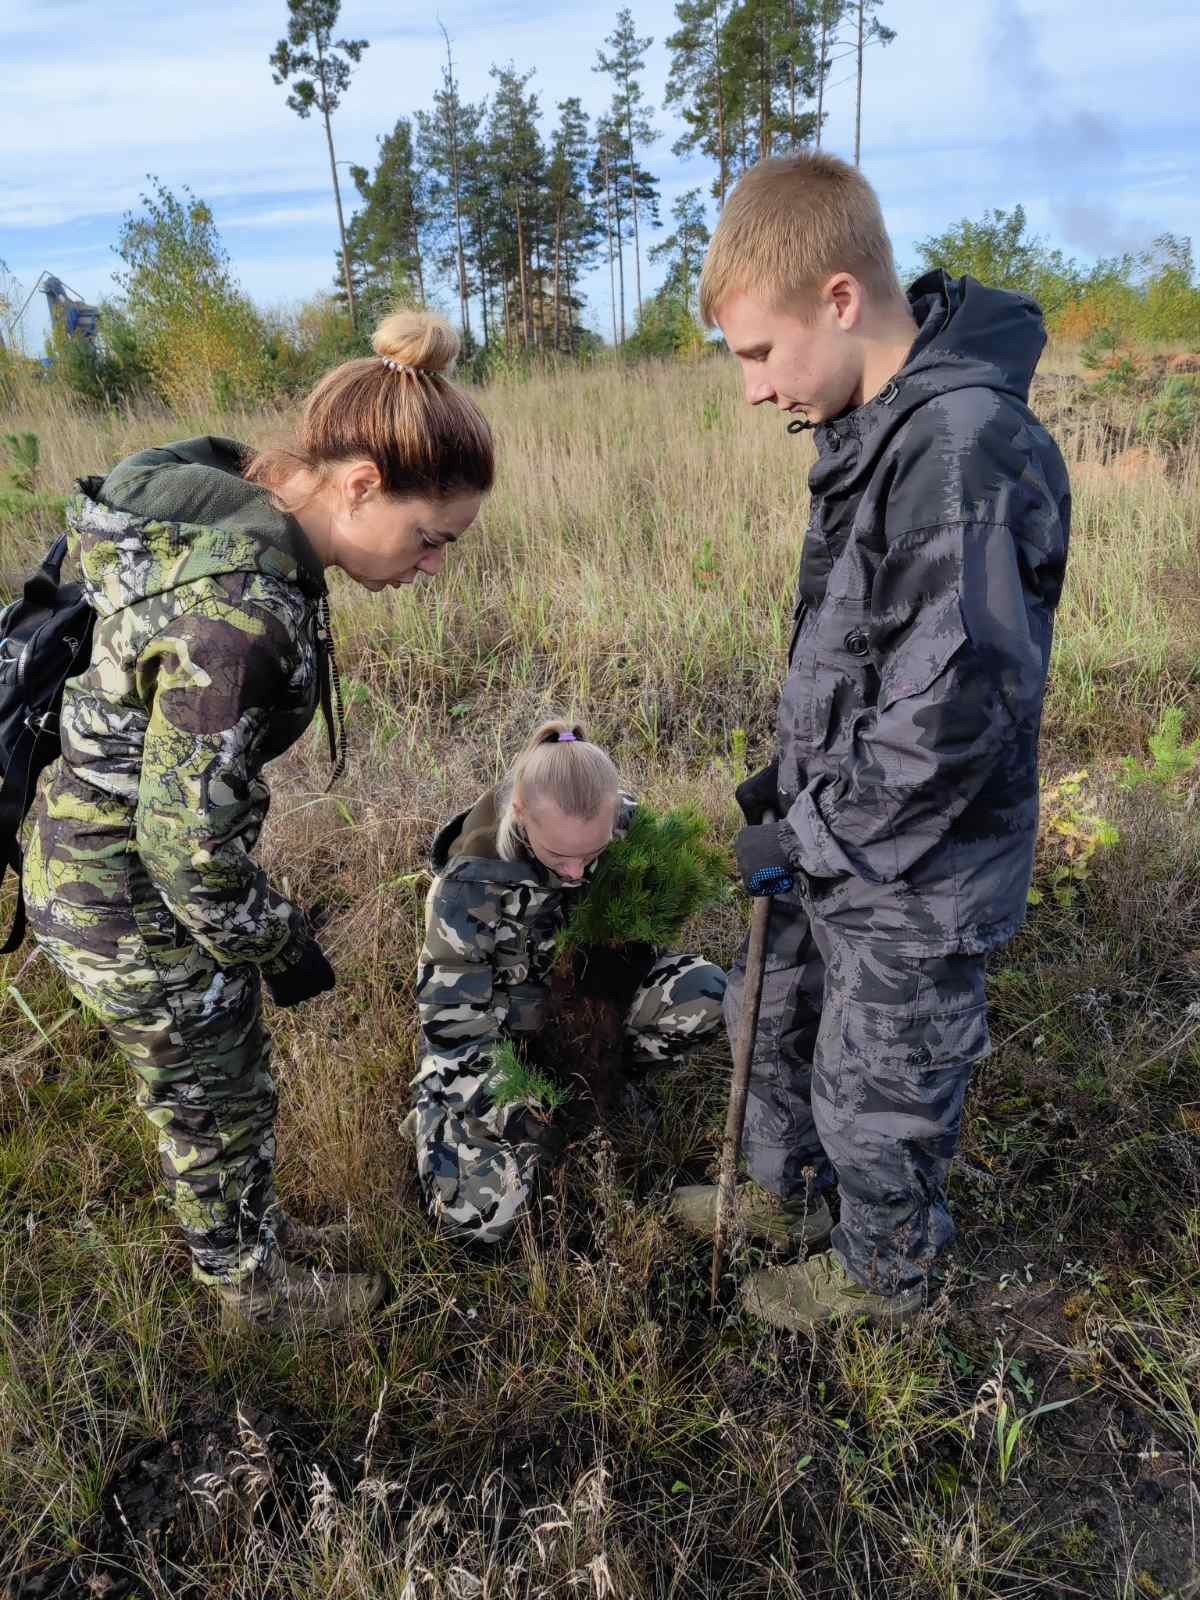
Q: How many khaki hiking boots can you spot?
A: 4